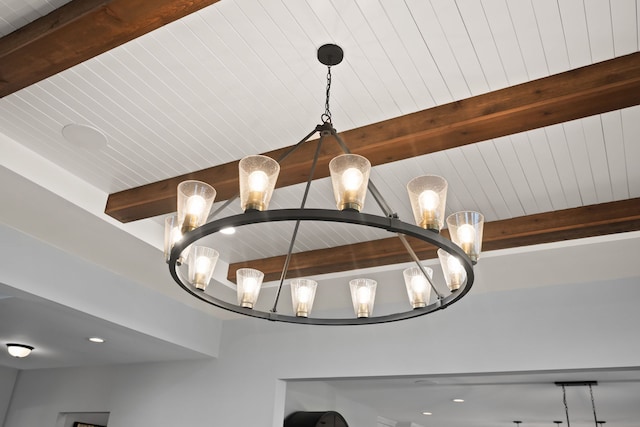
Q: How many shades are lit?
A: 12